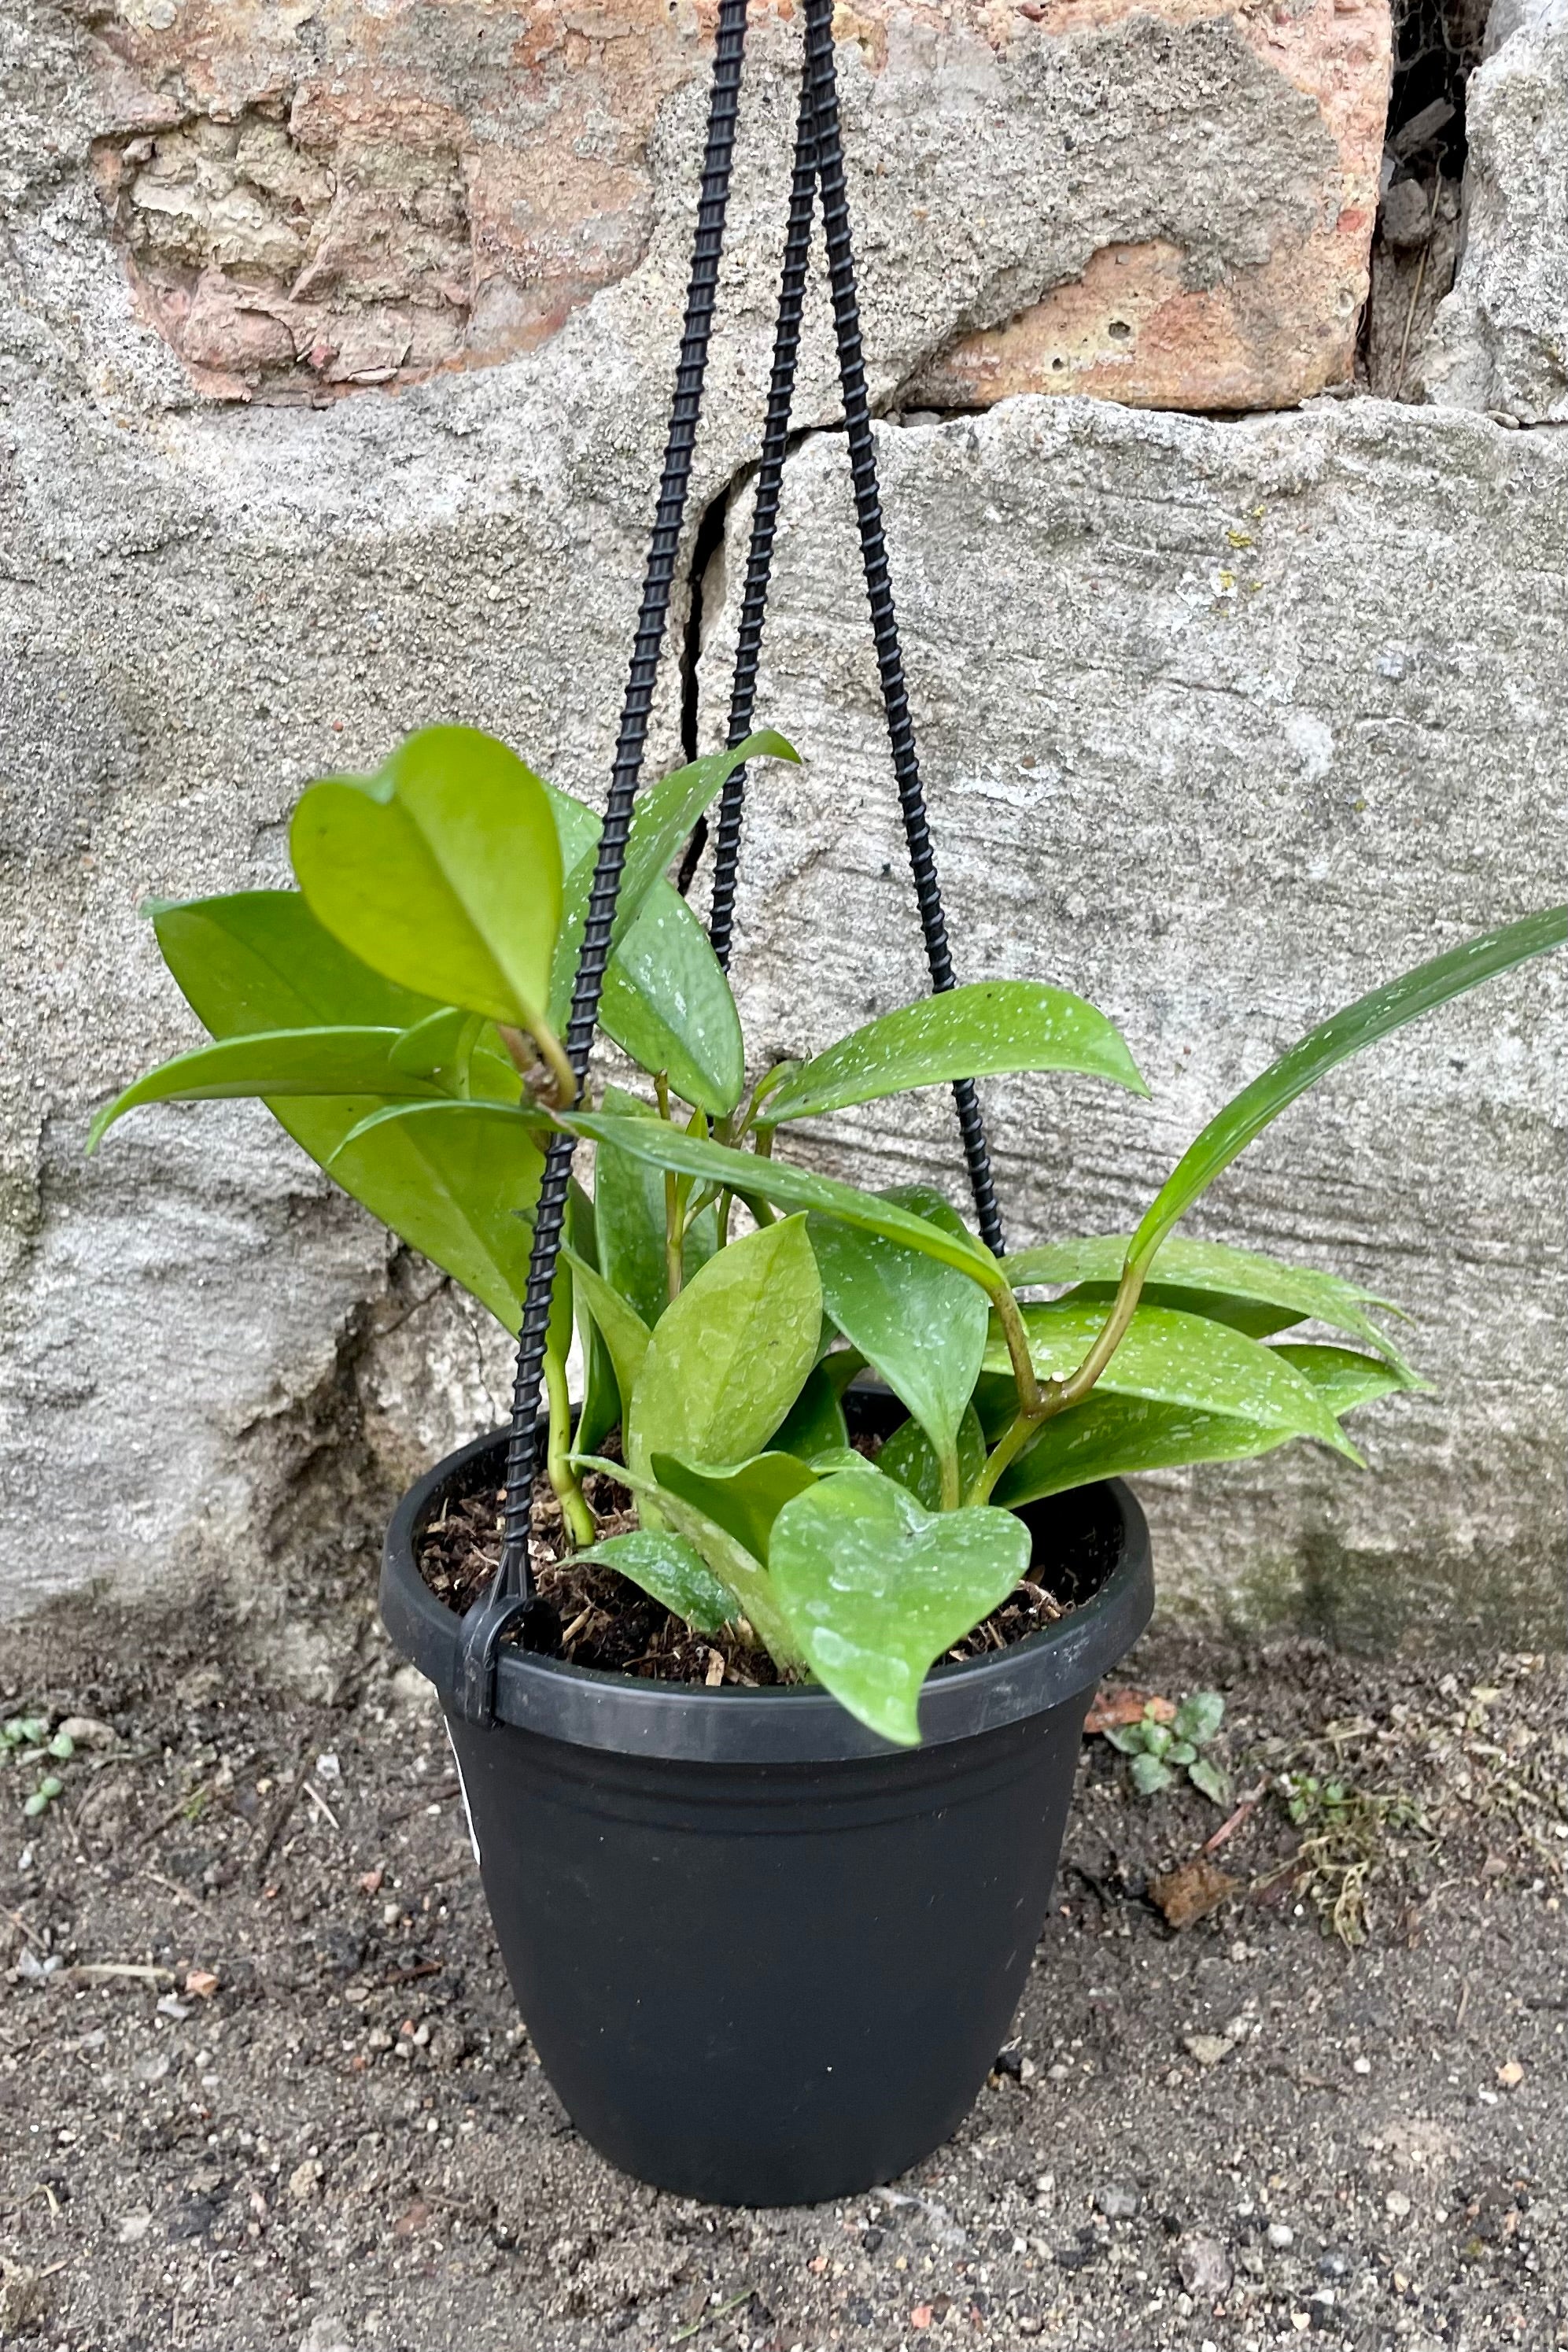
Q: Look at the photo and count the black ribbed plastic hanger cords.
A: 3